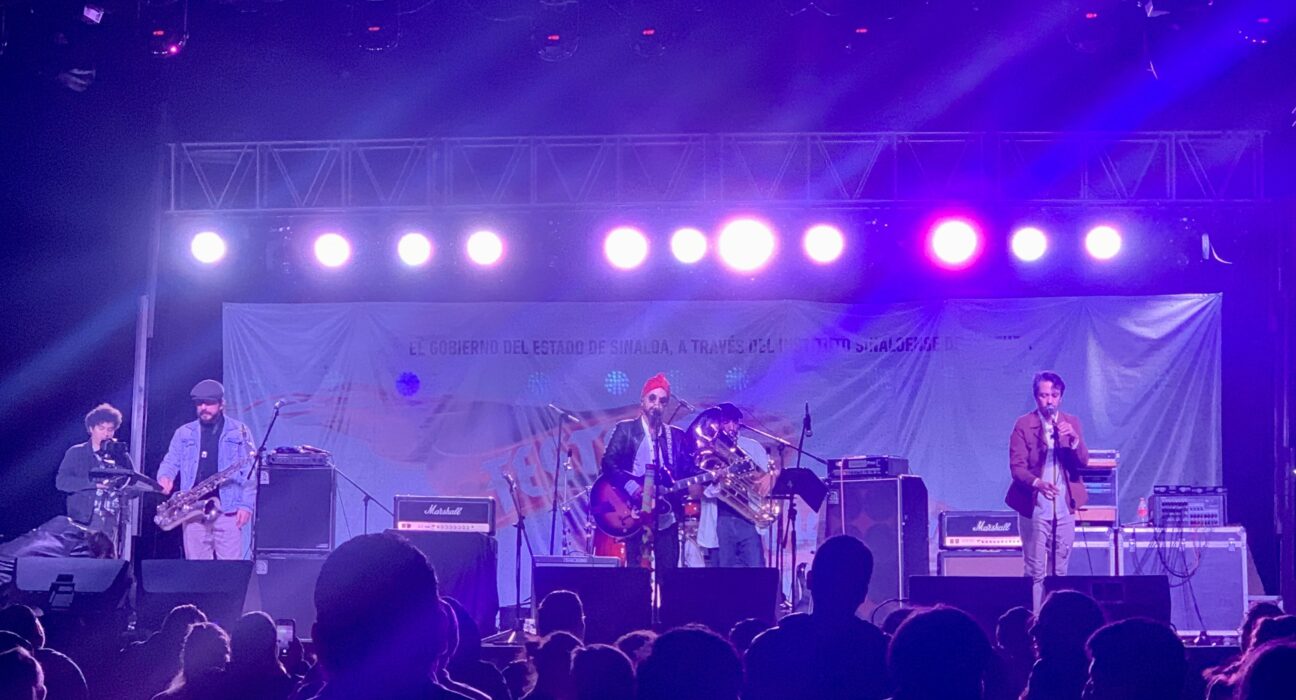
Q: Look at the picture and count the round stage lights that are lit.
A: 11